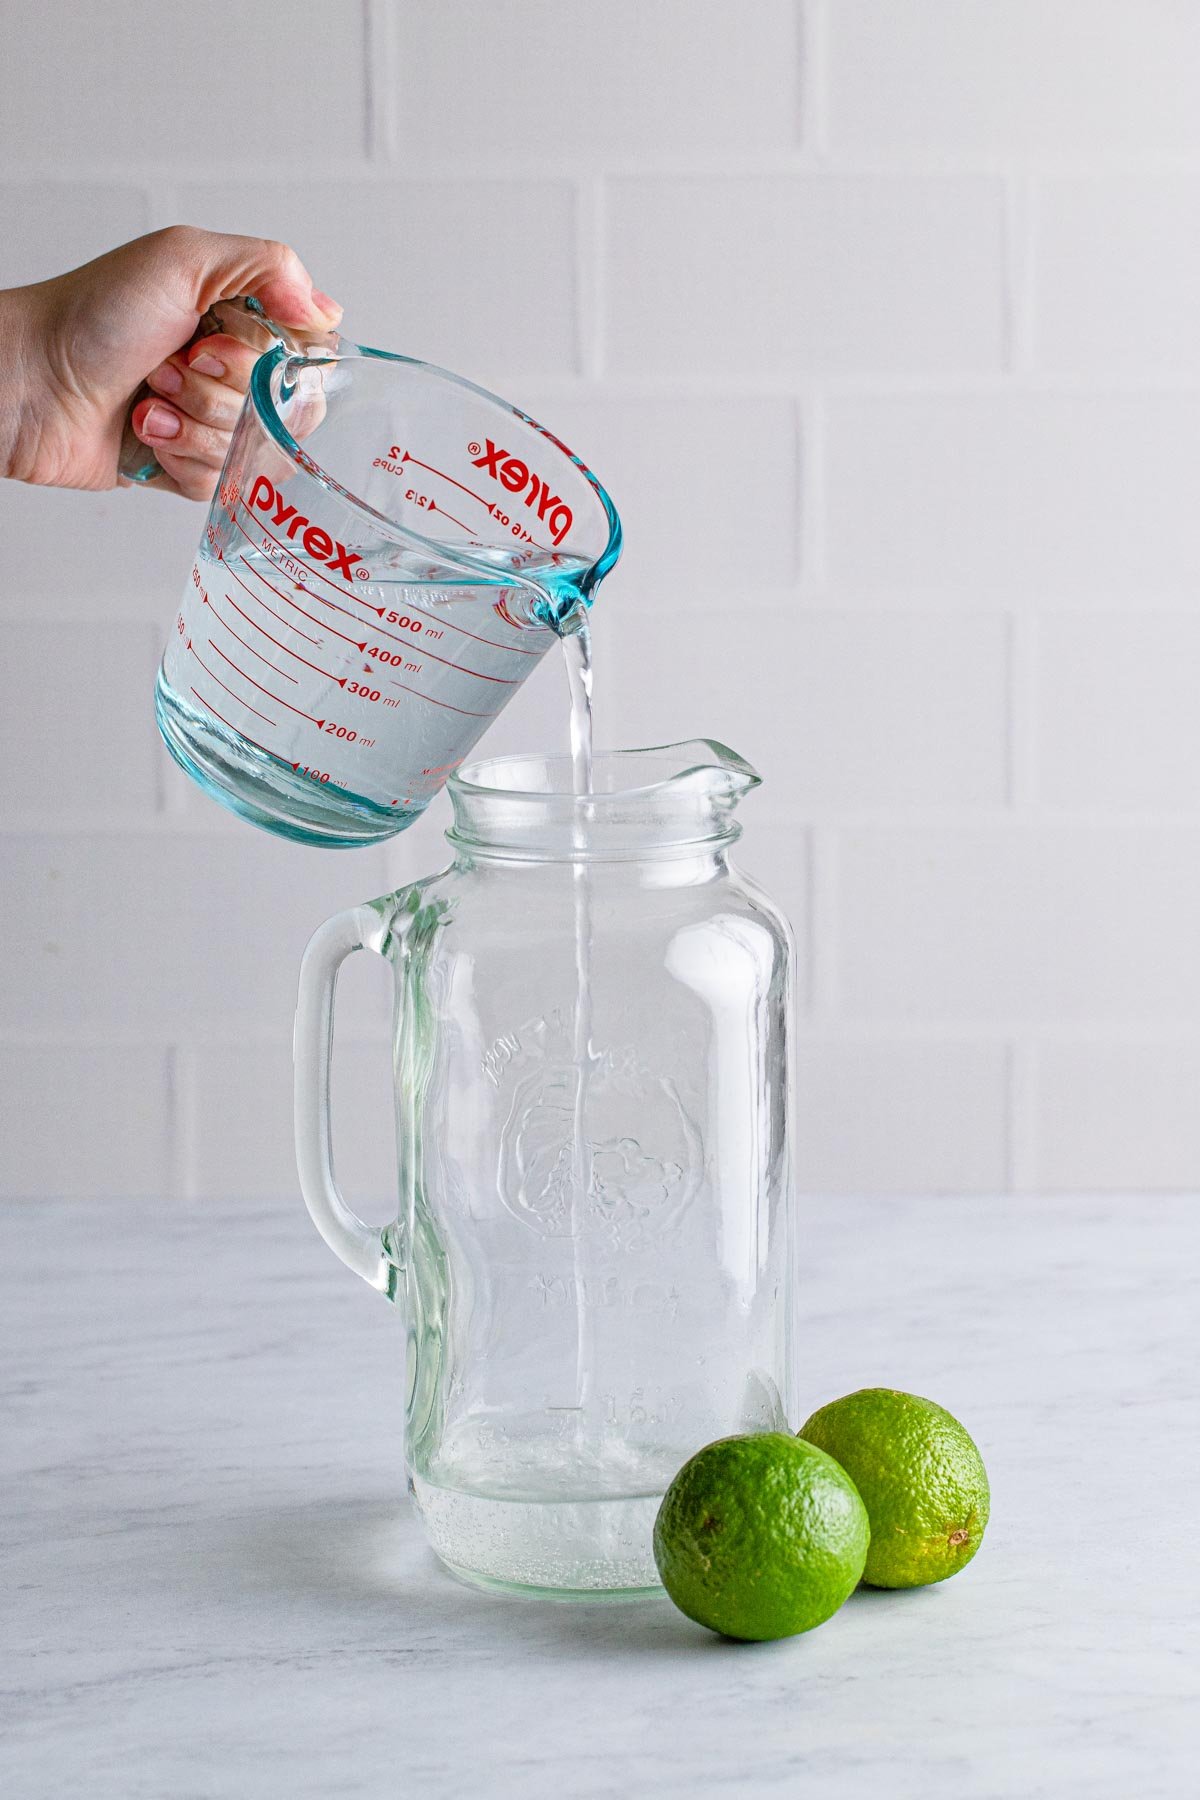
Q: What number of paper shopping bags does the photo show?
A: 0